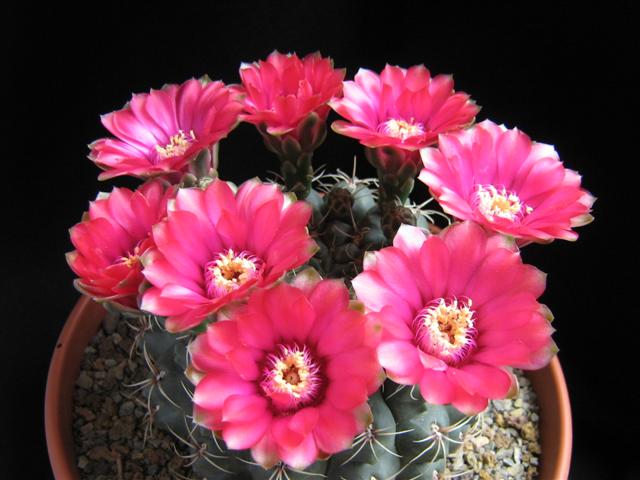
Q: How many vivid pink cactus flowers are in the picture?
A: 8